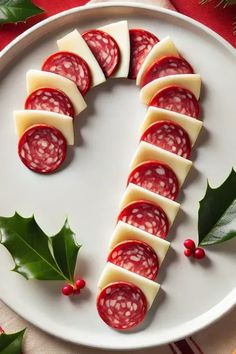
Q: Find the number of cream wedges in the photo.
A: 11